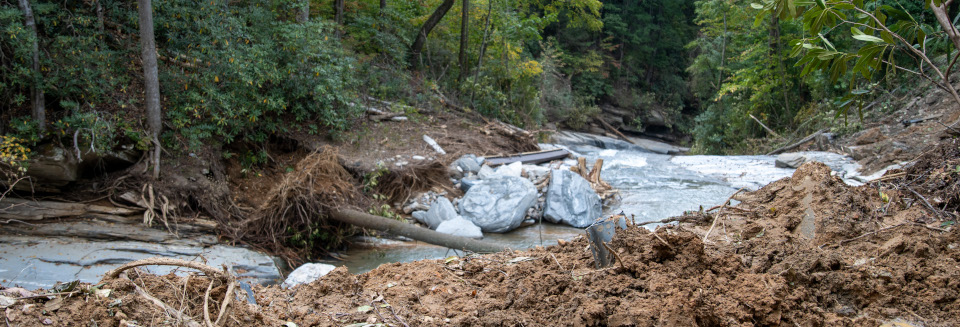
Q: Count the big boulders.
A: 2